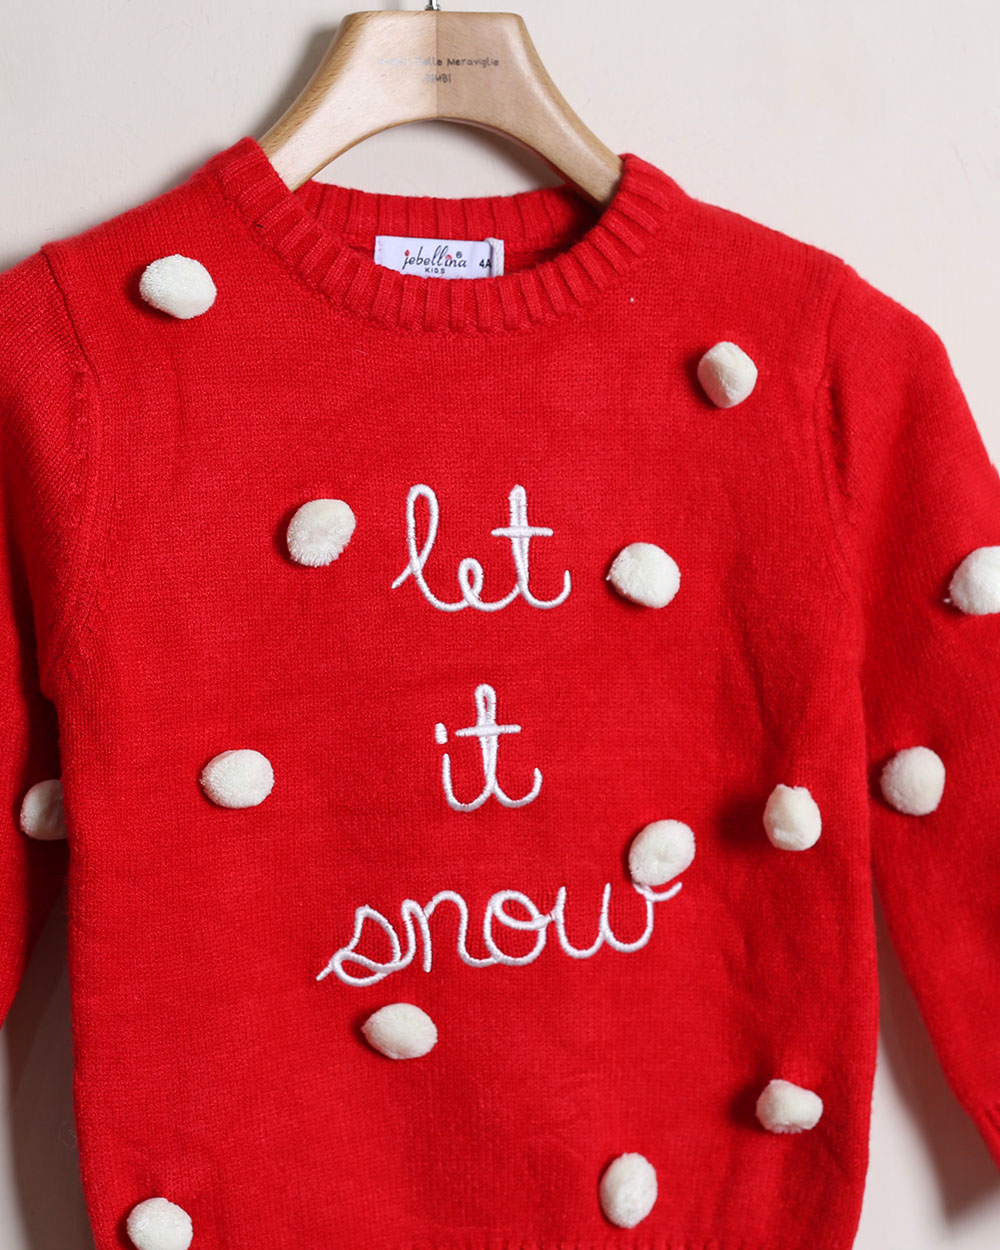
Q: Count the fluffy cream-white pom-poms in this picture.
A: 14